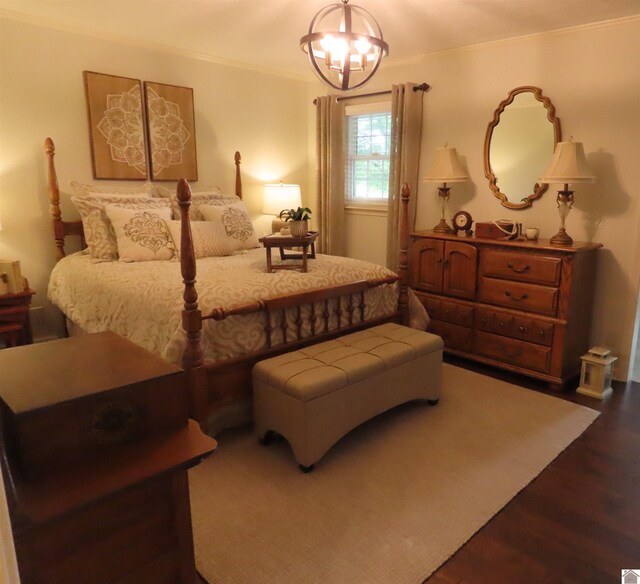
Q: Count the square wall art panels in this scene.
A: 2